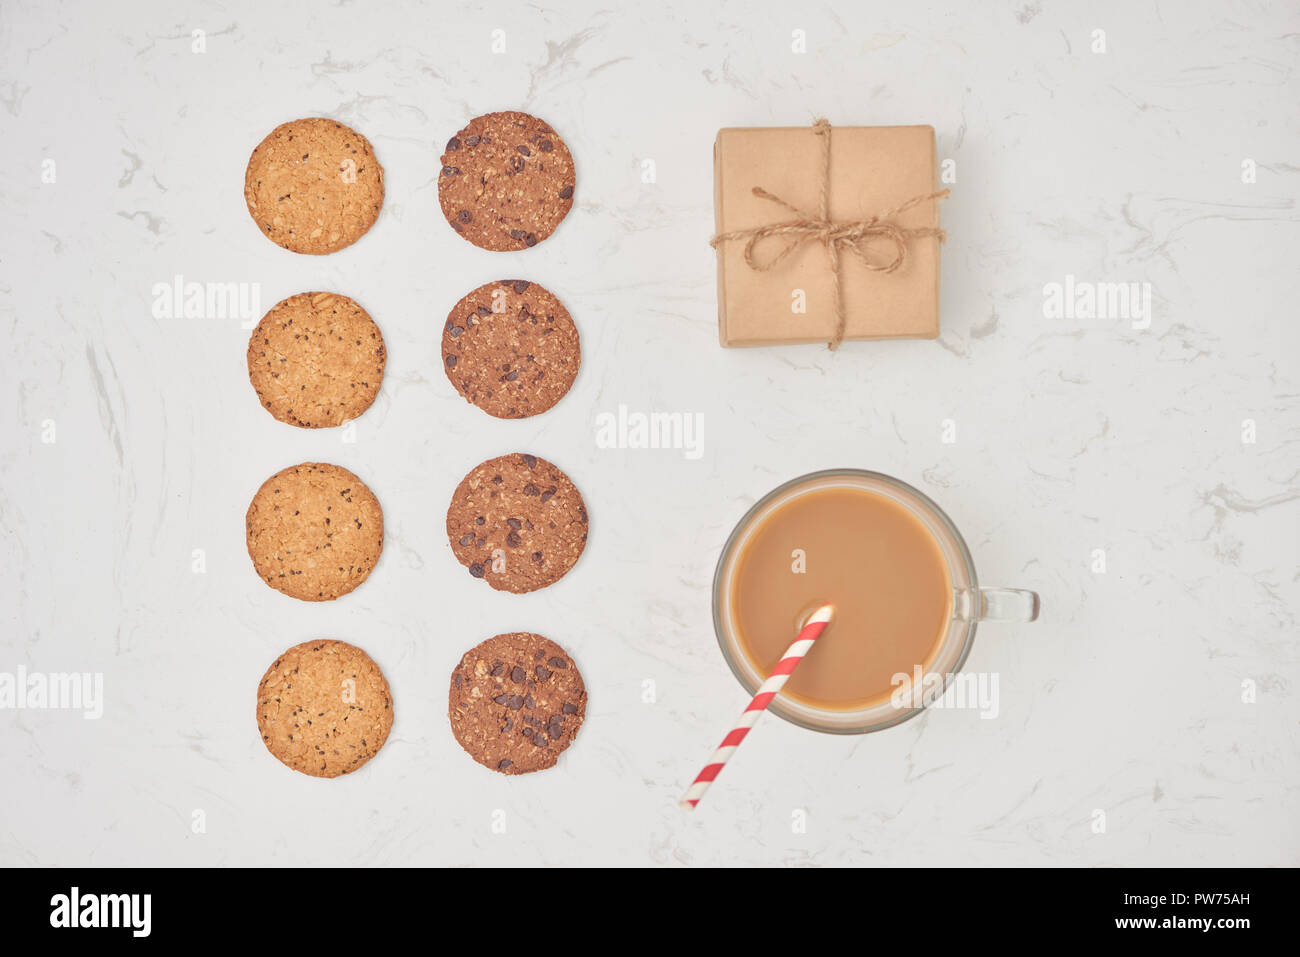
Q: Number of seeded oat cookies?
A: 4